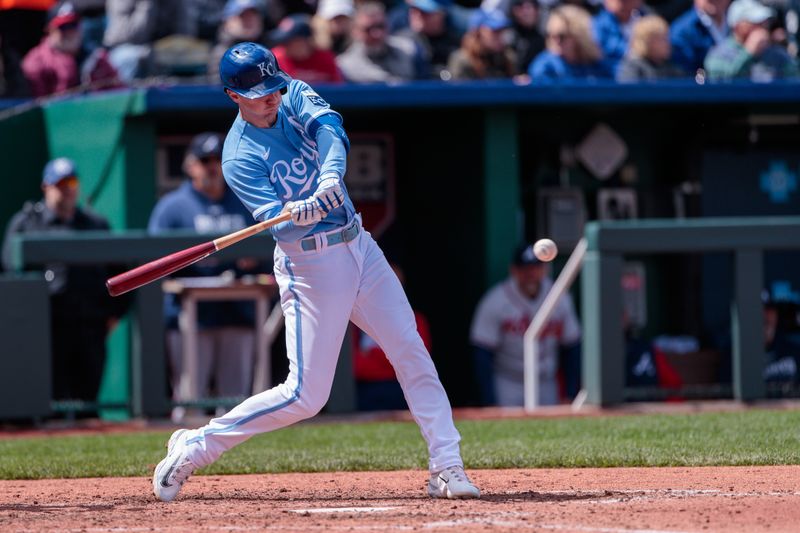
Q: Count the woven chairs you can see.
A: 0